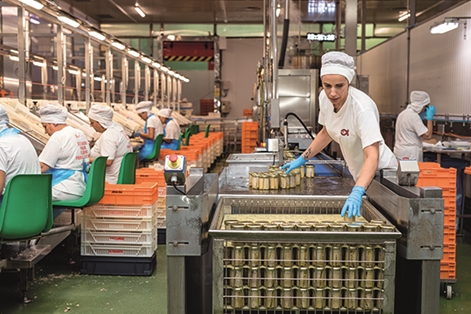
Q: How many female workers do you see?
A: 7